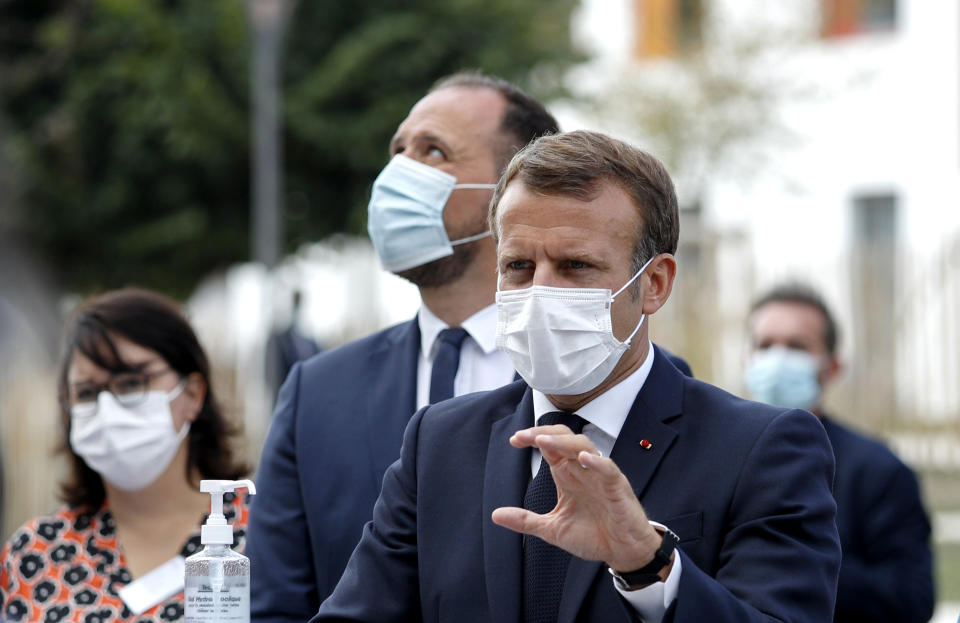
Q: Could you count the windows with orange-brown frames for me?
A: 2